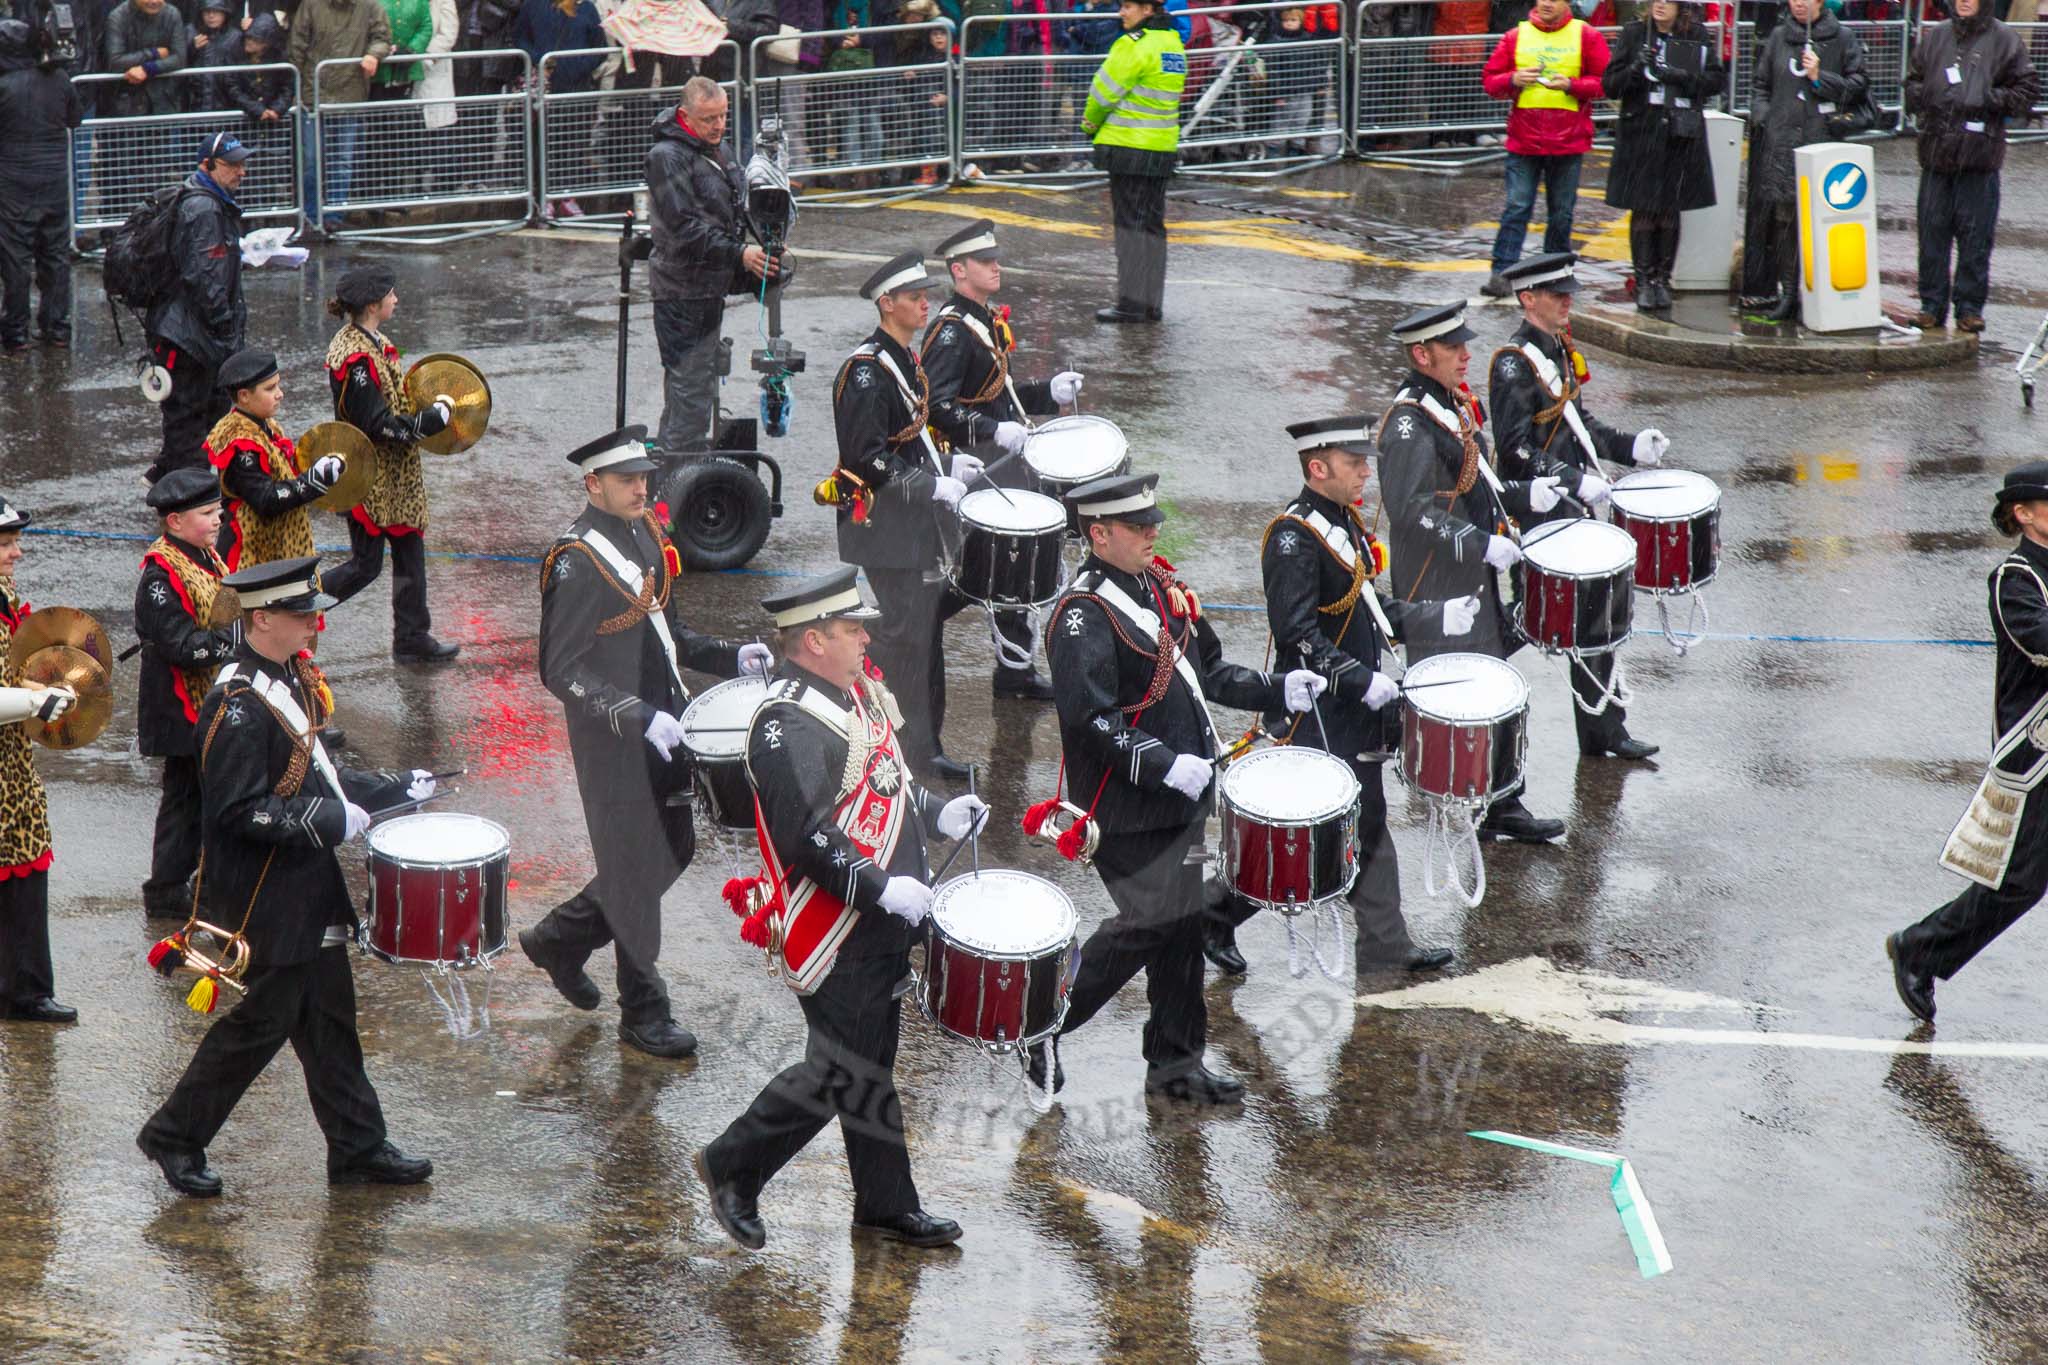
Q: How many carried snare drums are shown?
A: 9